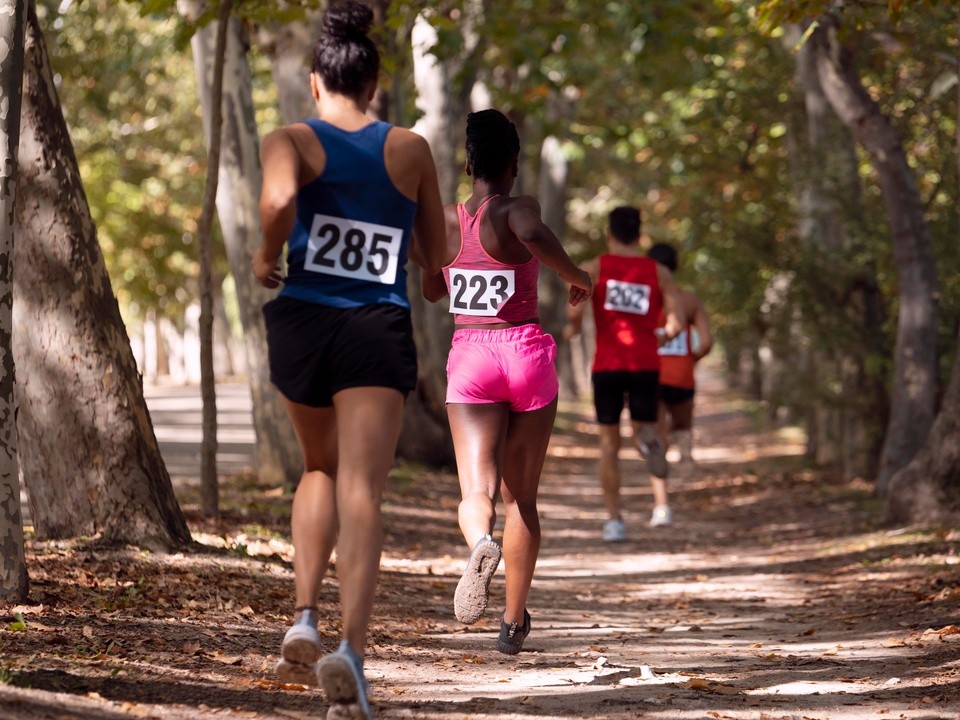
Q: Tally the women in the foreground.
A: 2